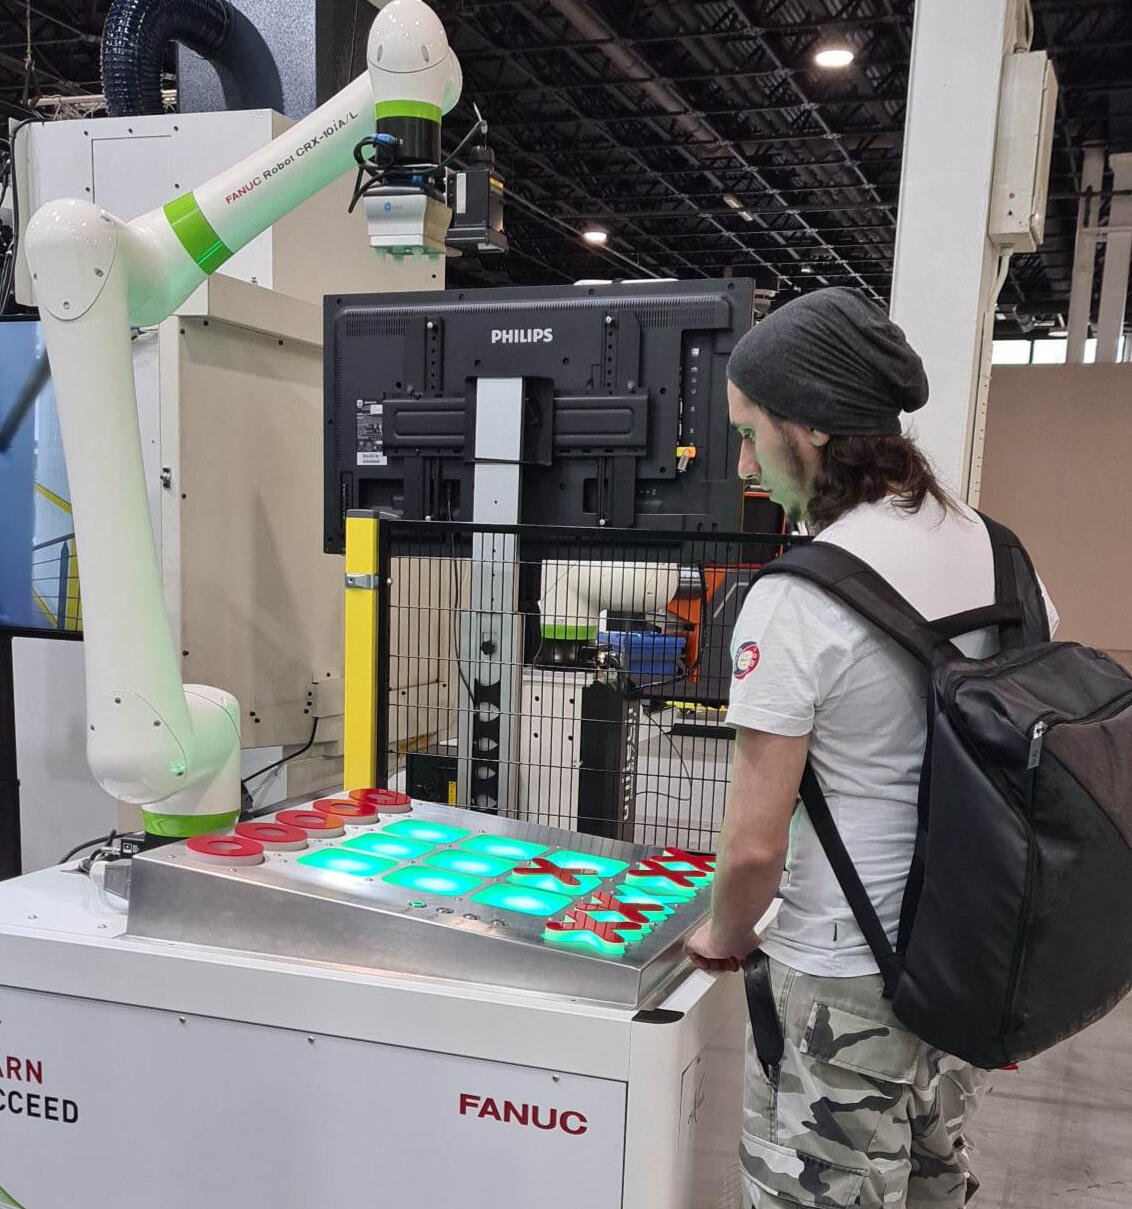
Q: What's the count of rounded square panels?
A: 9